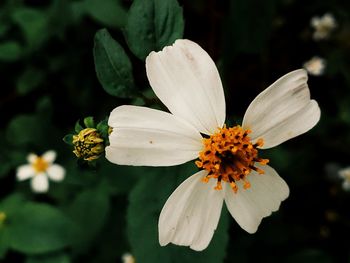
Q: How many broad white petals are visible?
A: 5